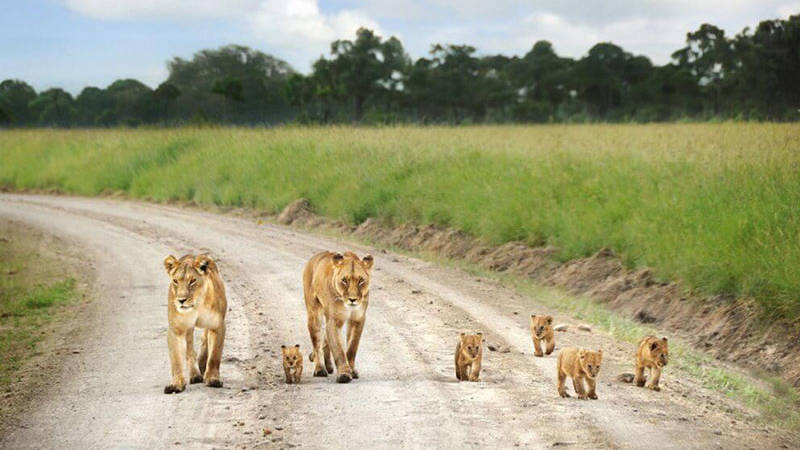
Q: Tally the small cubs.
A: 5